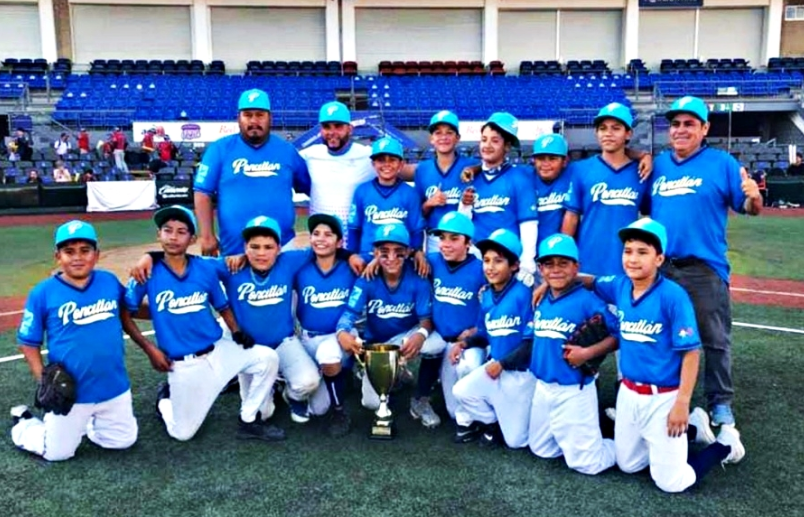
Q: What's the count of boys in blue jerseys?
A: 14